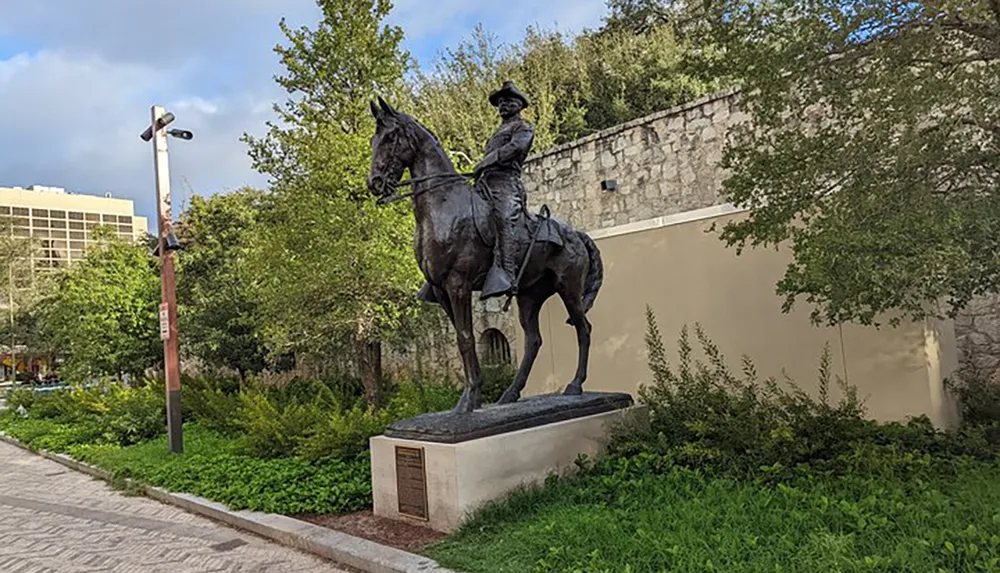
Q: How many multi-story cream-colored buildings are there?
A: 1